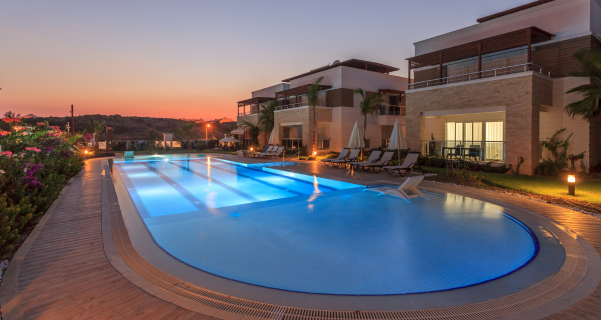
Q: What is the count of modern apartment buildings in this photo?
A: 3